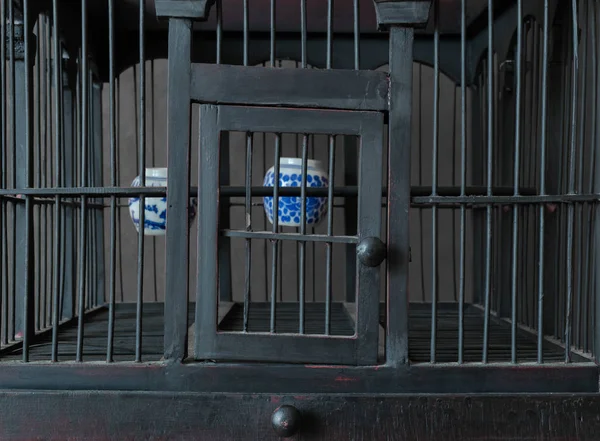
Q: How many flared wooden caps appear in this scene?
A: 2